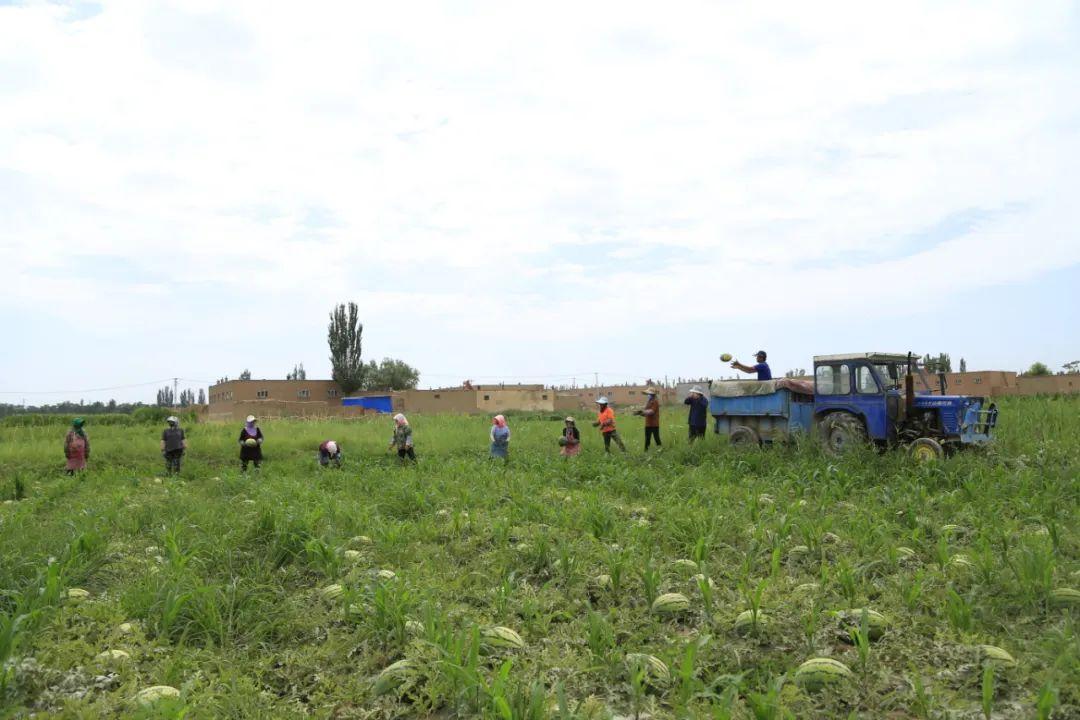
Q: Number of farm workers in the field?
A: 11